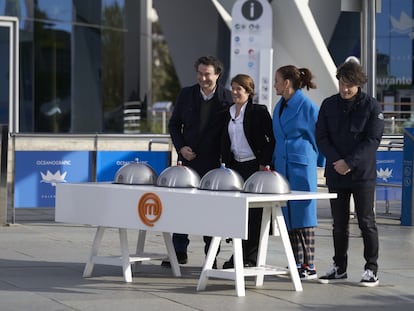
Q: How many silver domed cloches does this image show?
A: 4